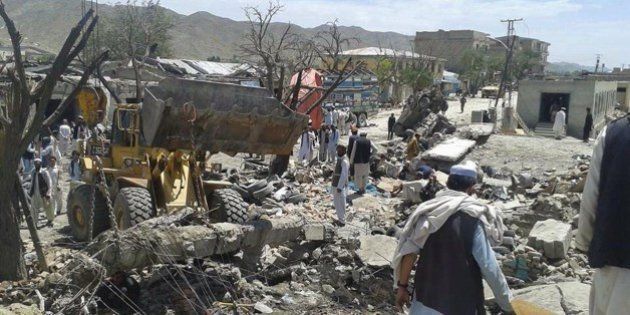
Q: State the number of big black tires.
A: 3